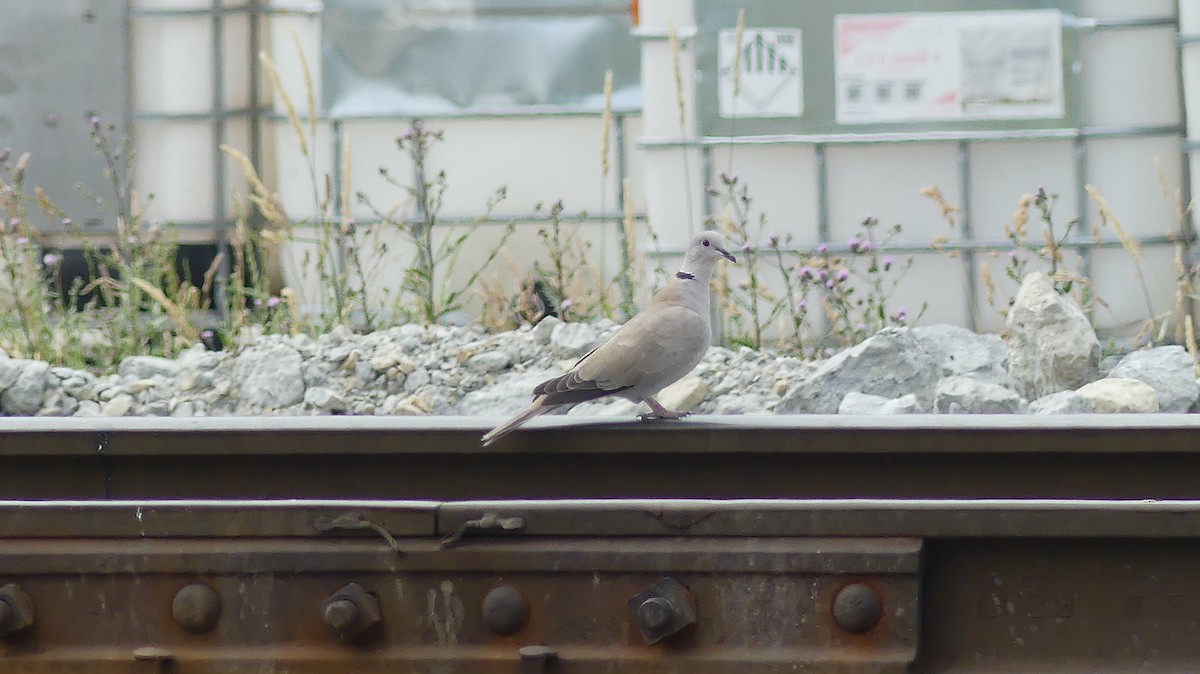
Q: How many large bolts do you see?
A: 6